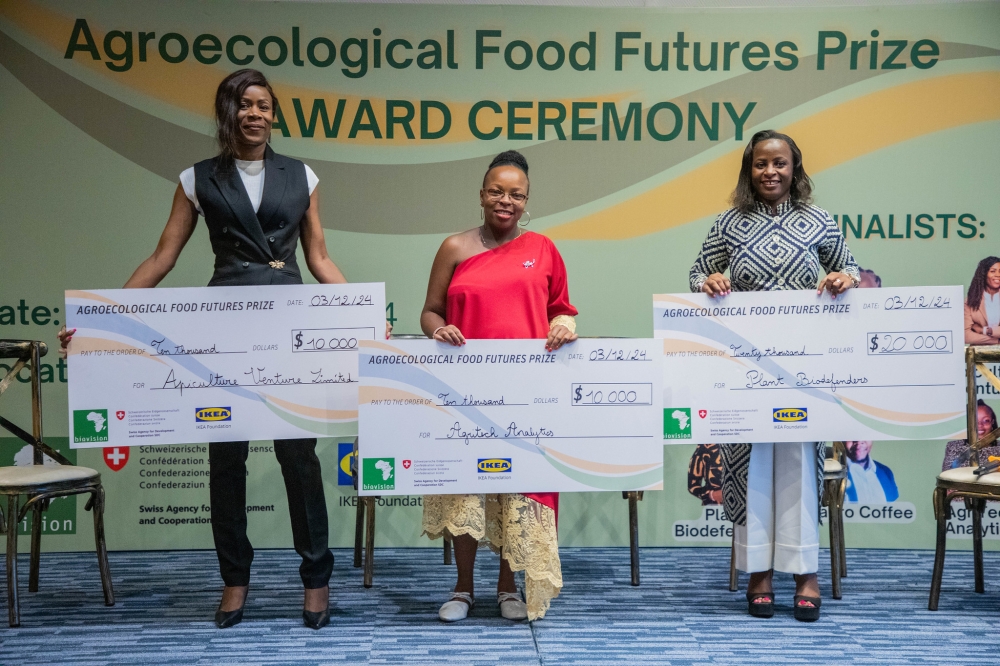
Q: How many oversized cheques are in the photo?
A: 3